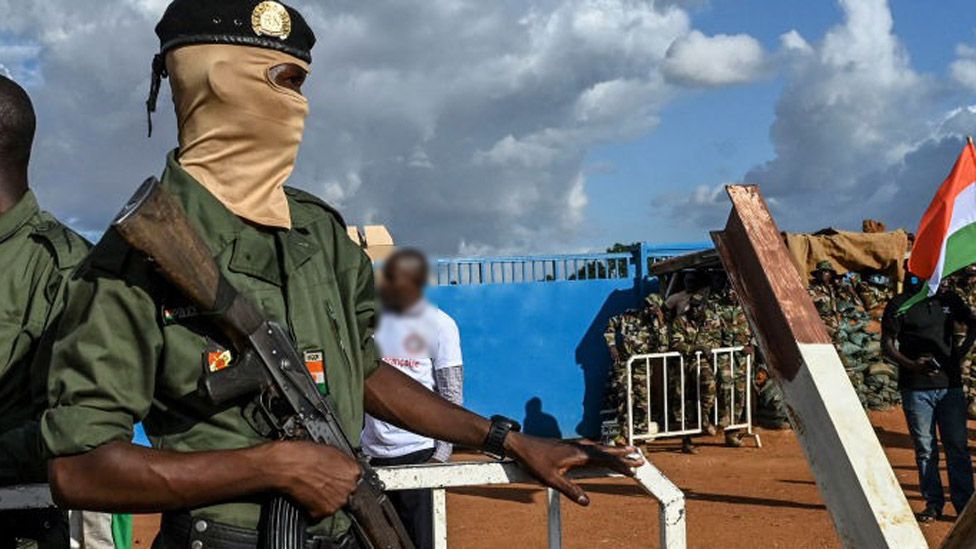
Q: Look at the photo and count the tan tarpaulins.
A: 1